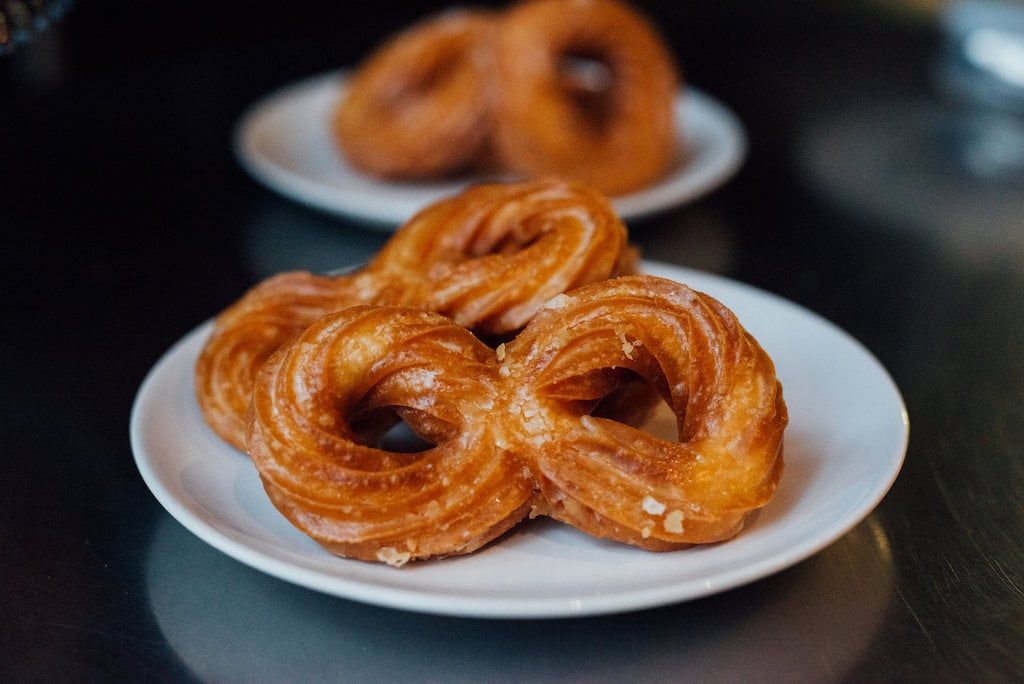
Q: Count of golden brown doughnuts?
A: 4